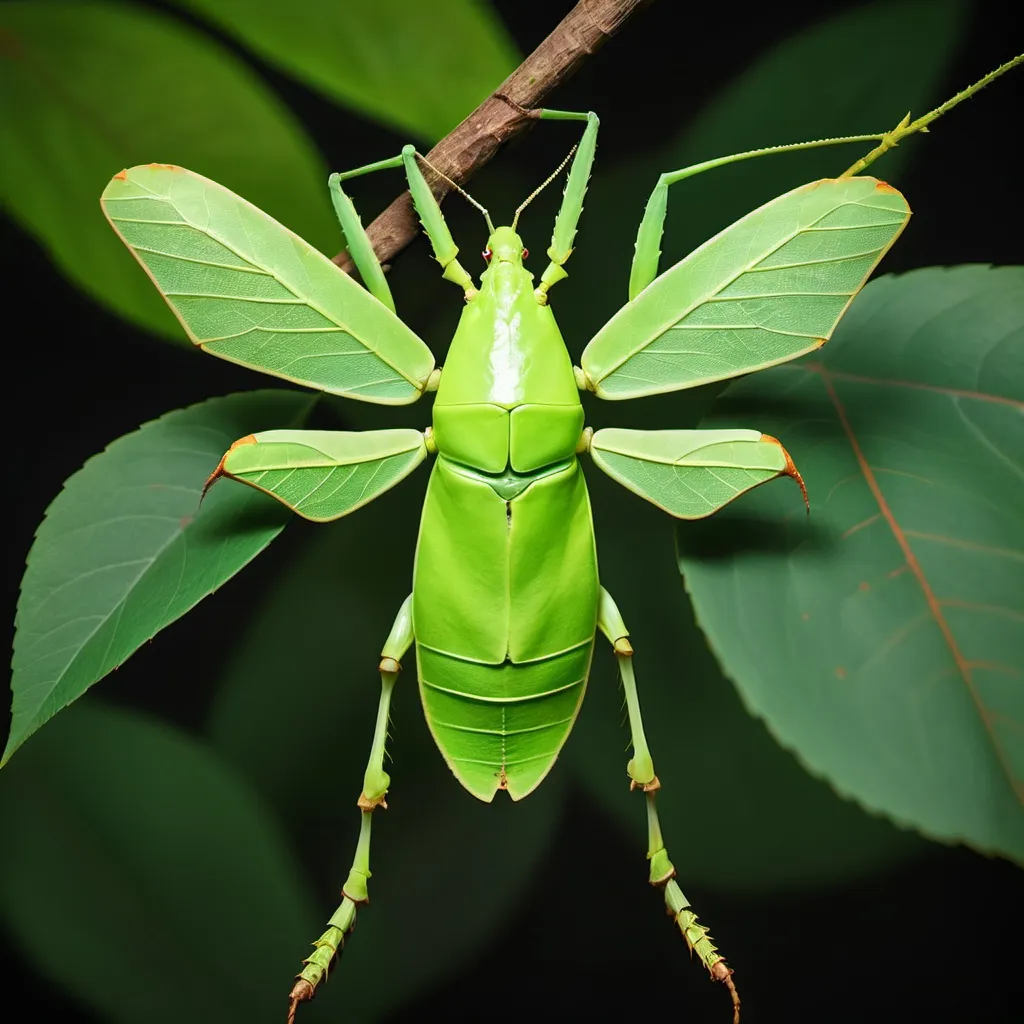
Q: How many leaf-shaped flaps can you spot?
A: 4